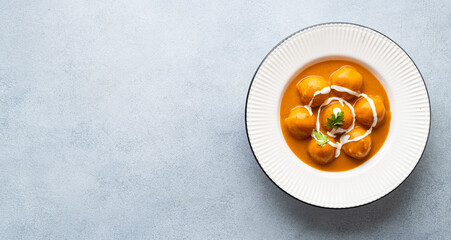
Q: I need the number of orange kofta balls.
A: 7